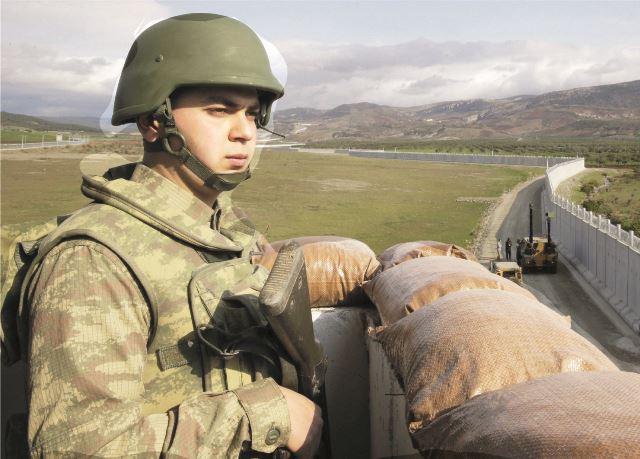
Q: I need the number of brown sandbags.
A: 5